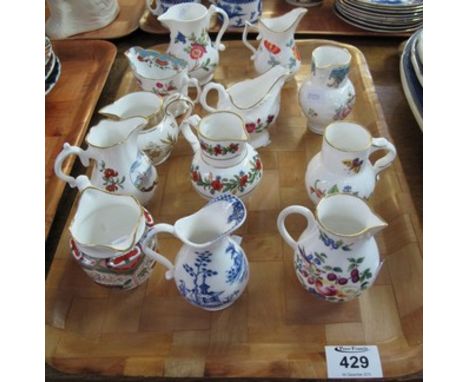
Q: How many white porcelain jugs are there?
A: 12